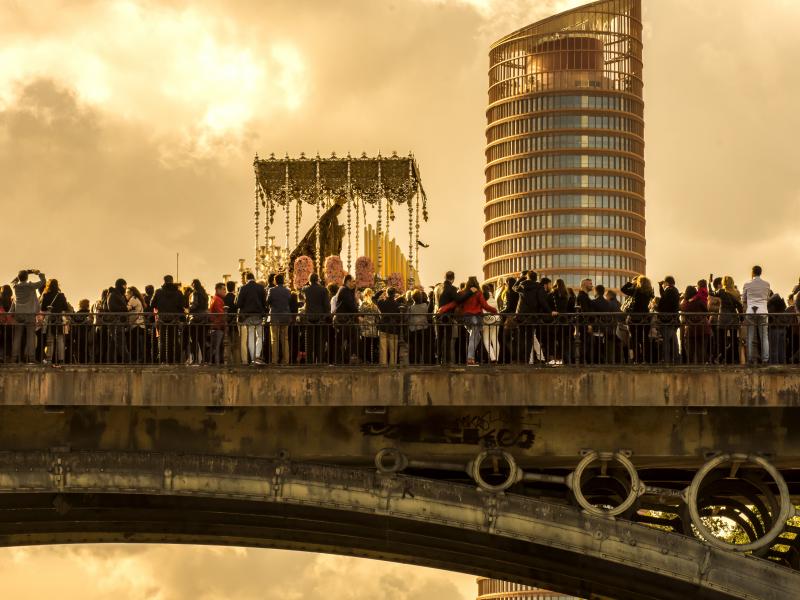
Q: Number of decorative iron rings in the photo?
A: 4